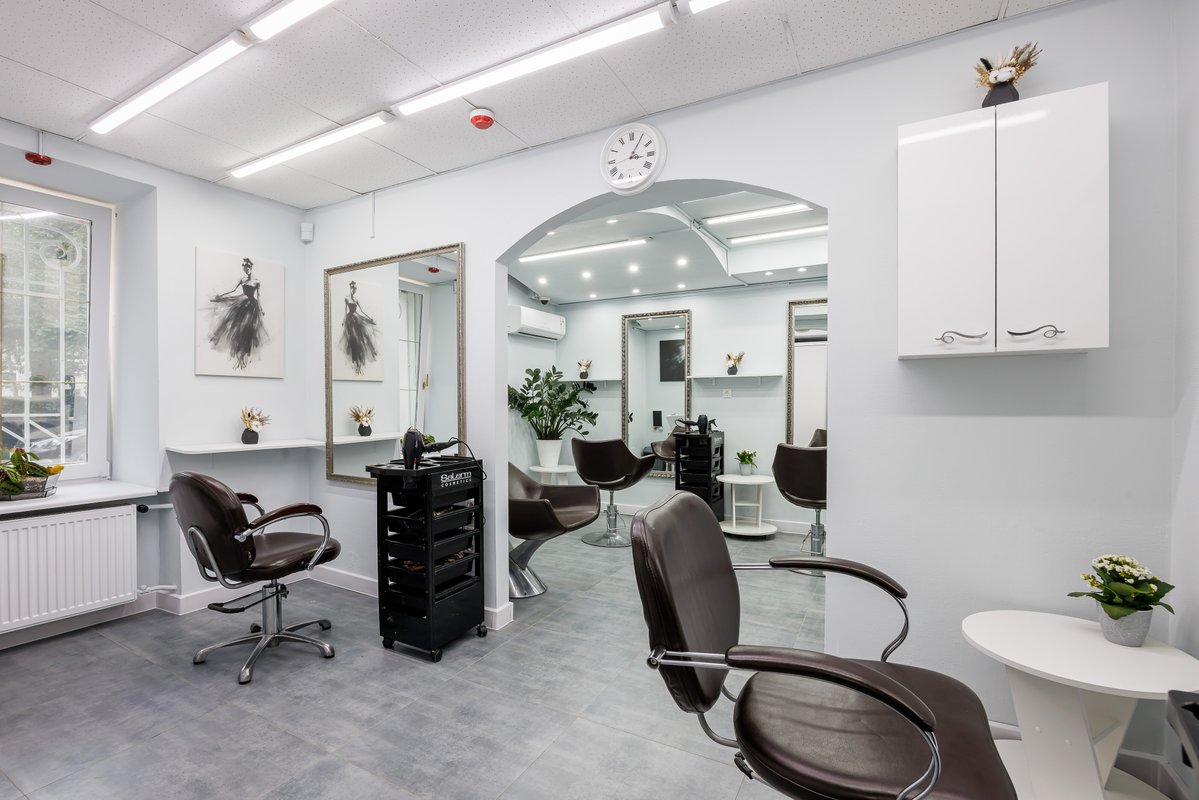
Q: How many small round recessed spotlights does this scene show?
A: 11